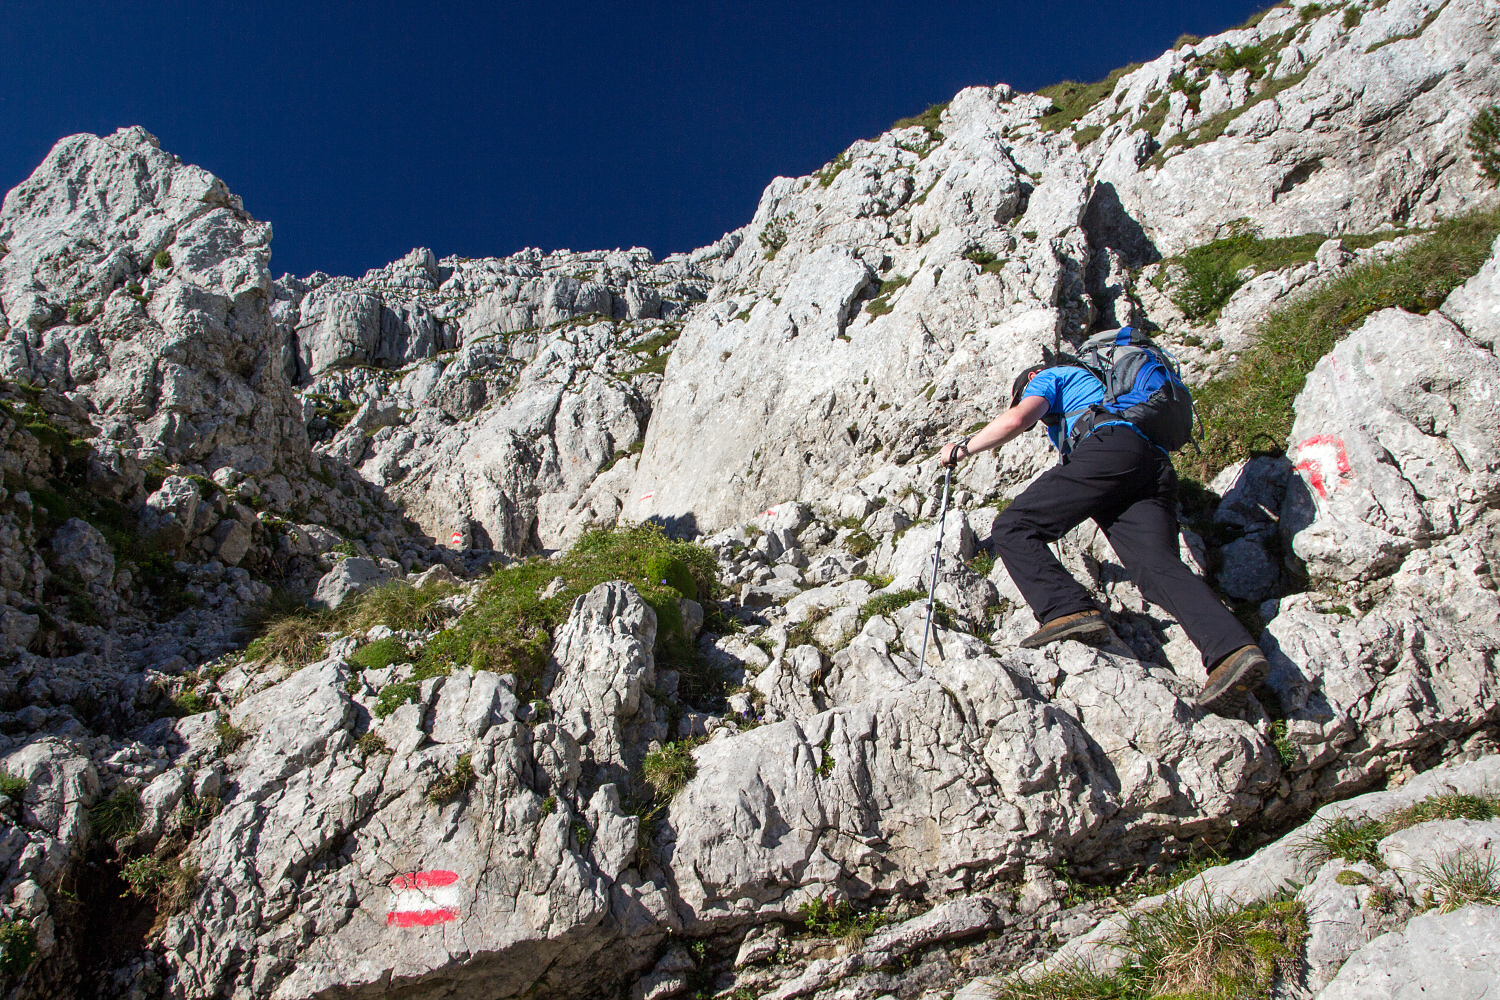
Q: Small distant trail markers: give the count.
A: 3